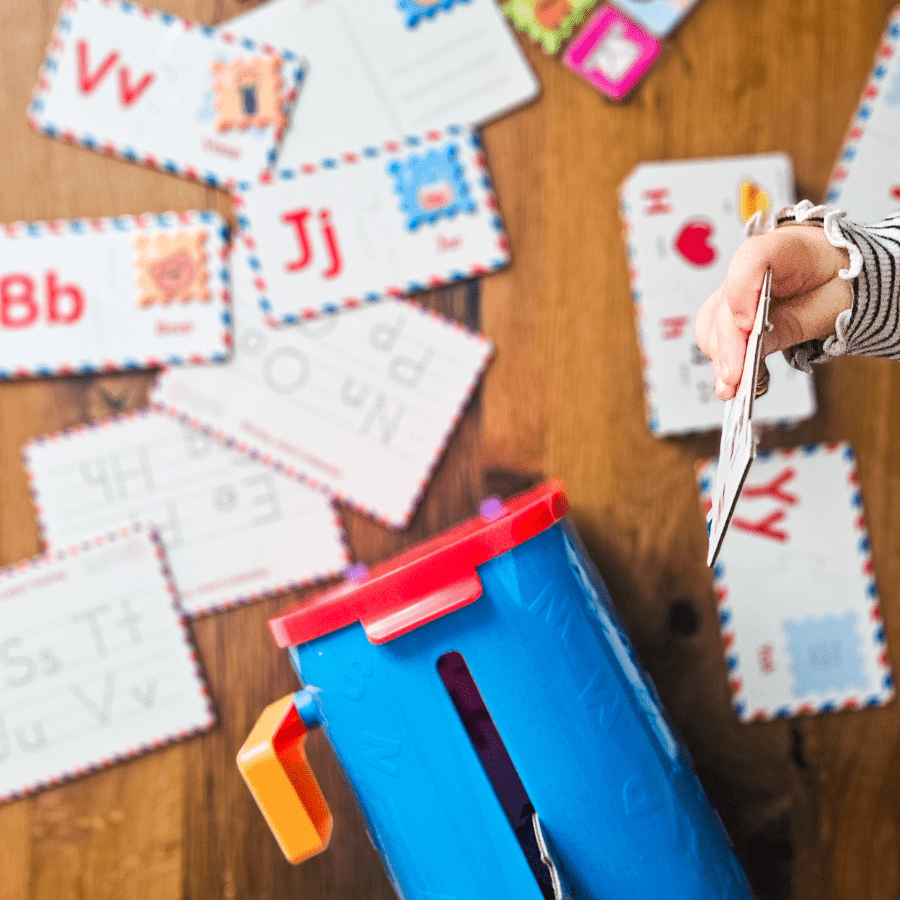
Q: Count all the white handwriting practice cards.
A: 3